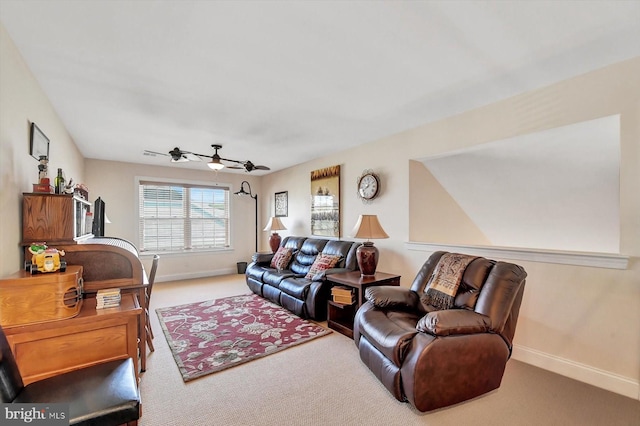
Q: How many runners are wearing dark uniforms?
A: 0